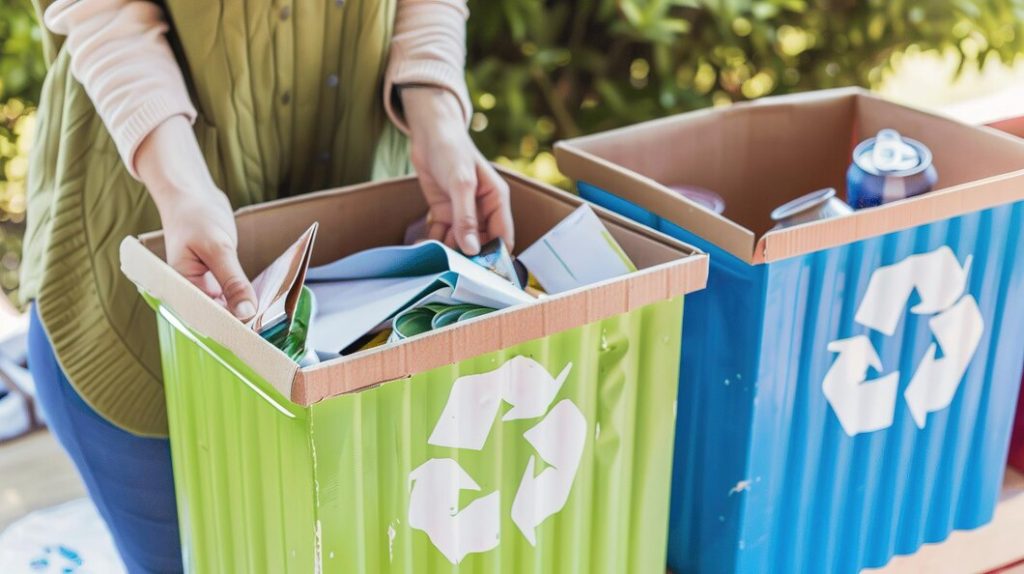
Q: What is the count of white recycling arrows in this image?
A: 6